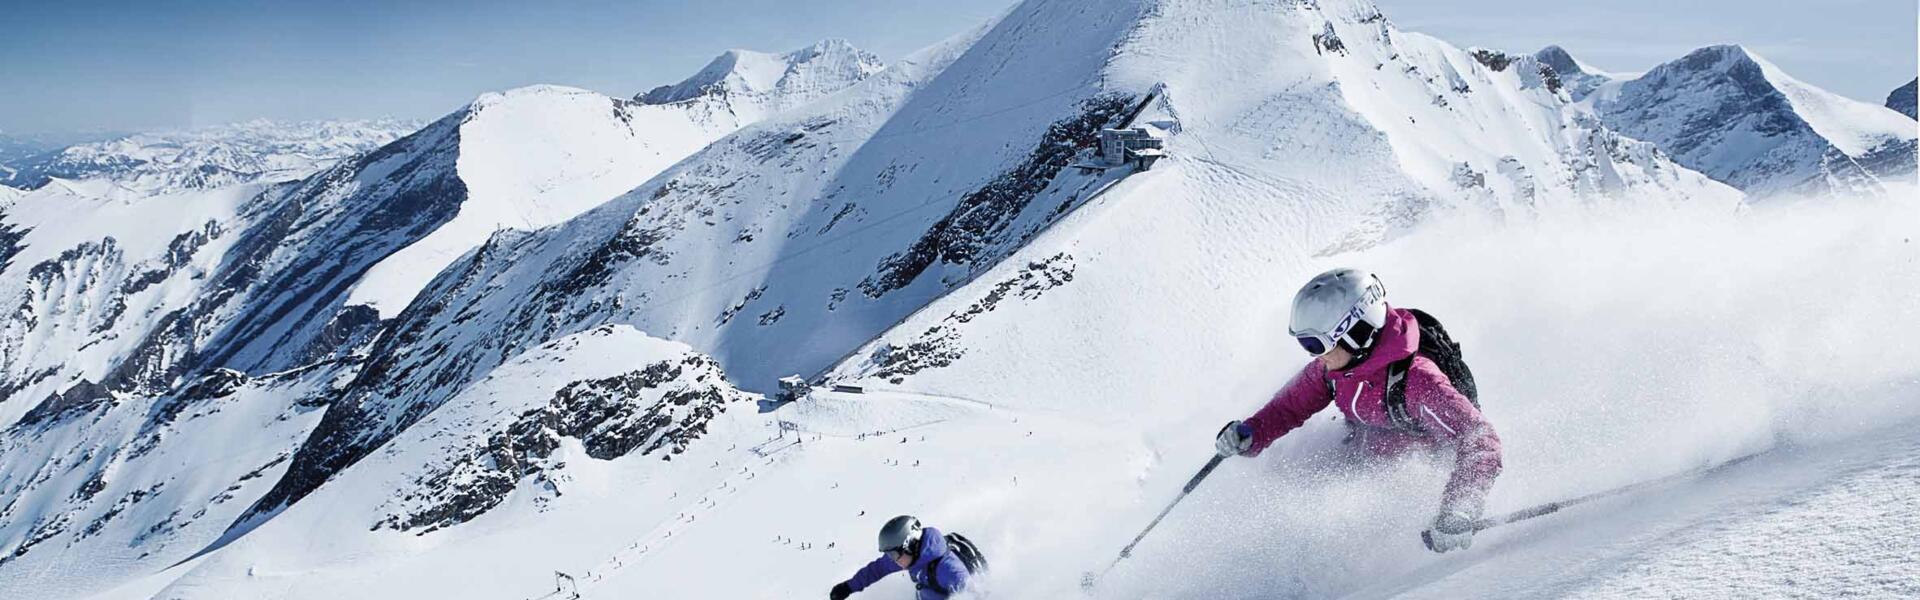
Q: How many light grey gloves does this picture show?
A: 2